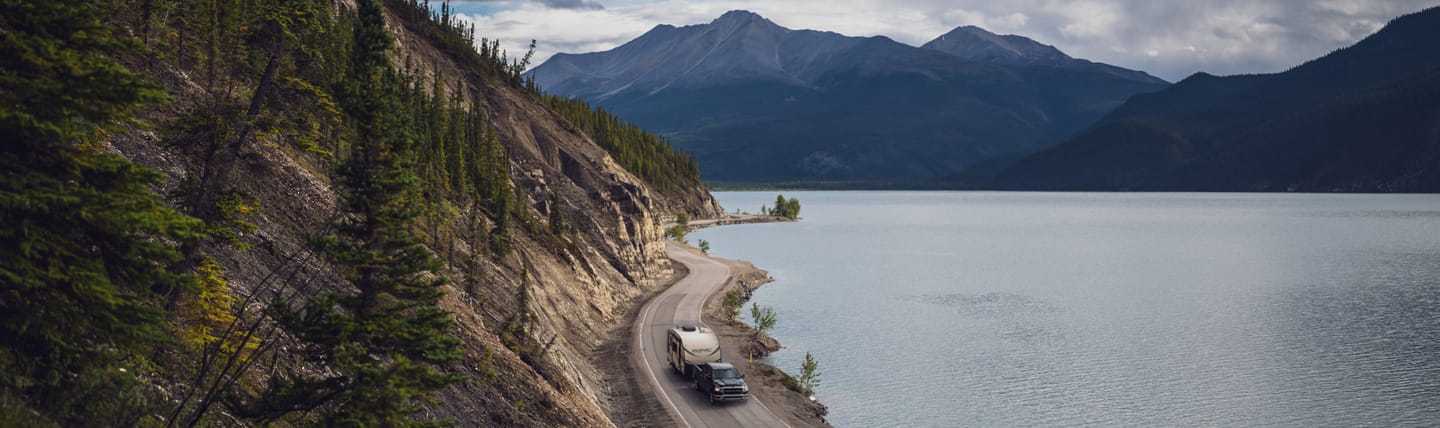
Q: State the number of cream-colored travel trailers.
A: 1